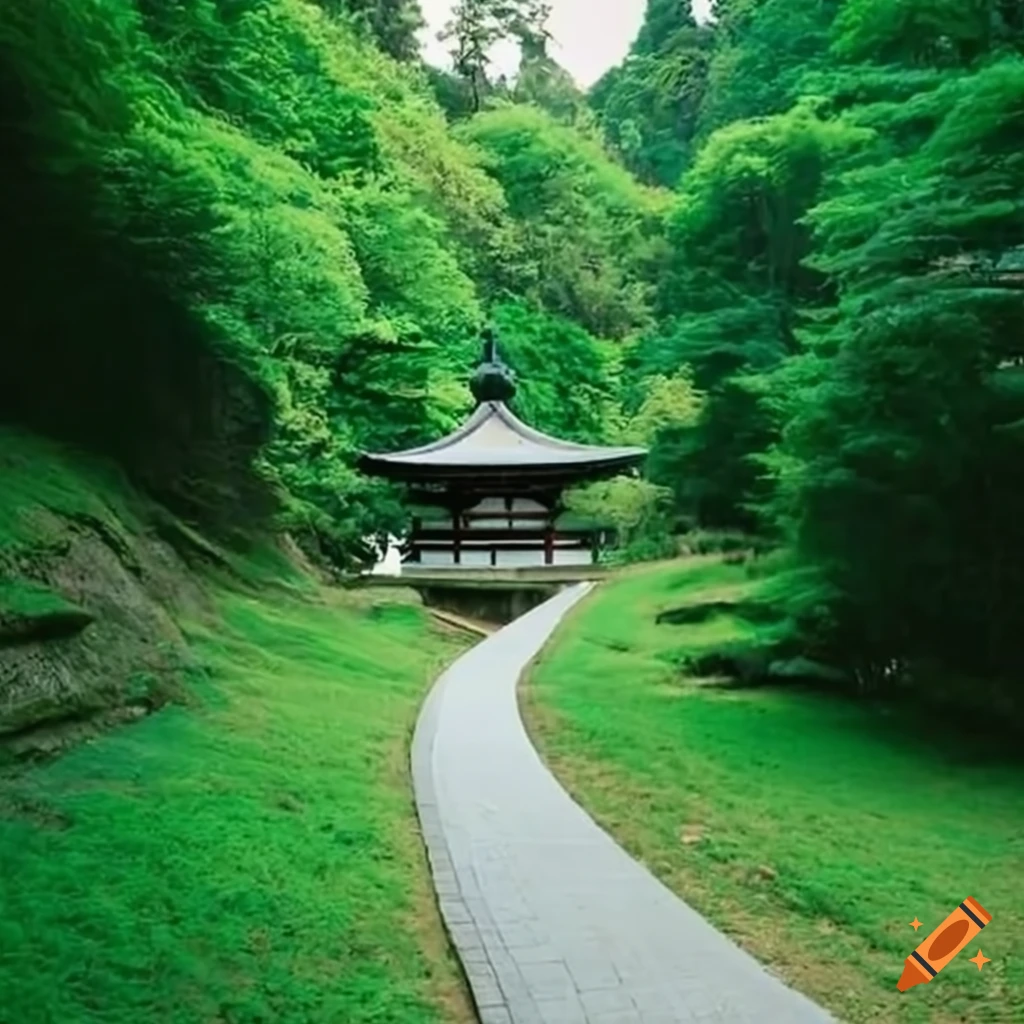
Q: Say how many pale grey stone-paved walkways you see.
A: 1